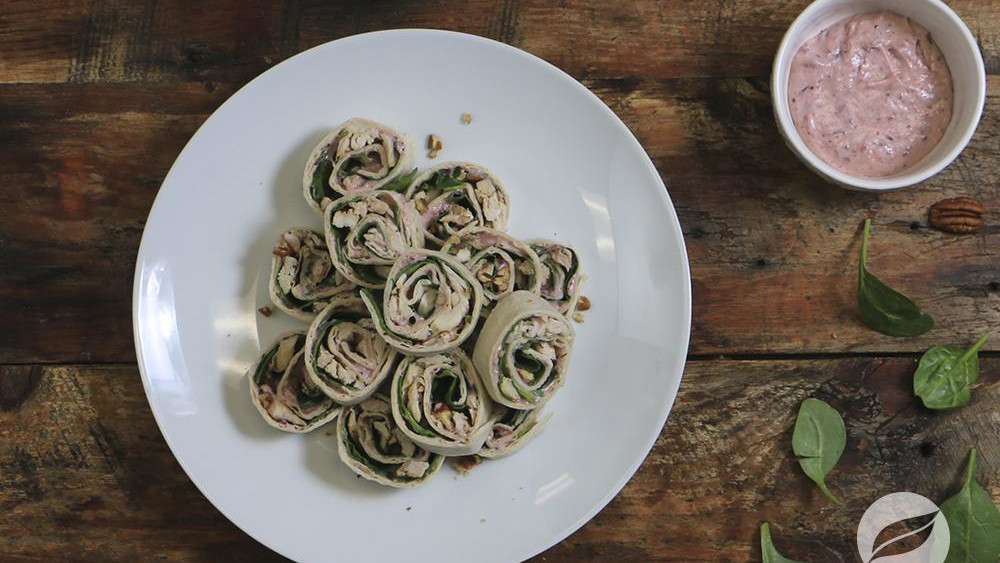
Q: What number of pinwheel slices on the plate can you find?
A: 13